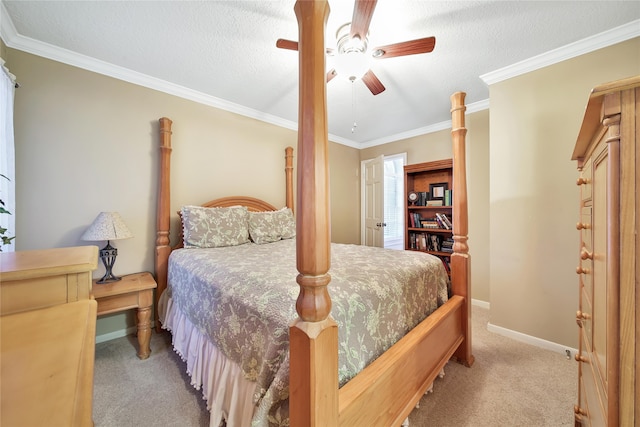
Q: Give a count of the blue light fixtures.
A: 0